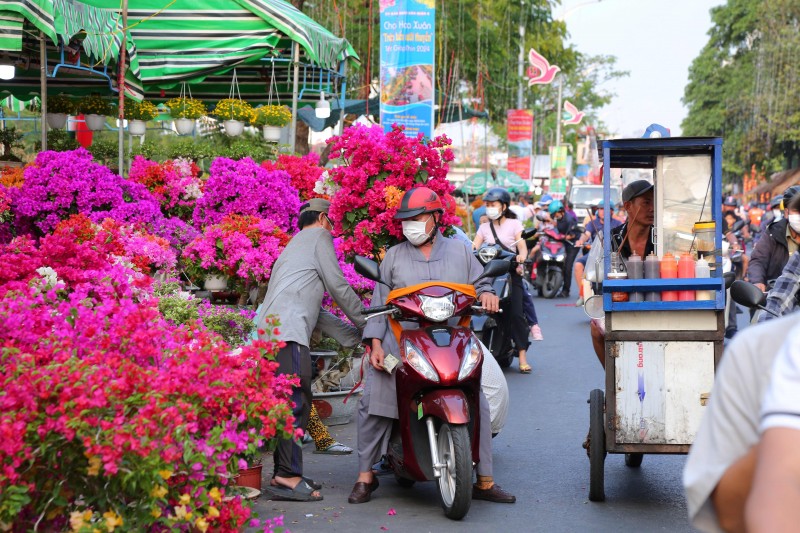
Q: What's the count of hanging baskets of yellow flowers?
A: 6